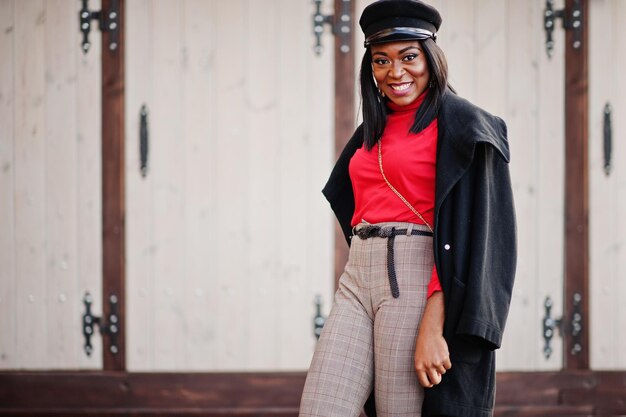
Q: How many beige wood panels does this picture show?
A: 4